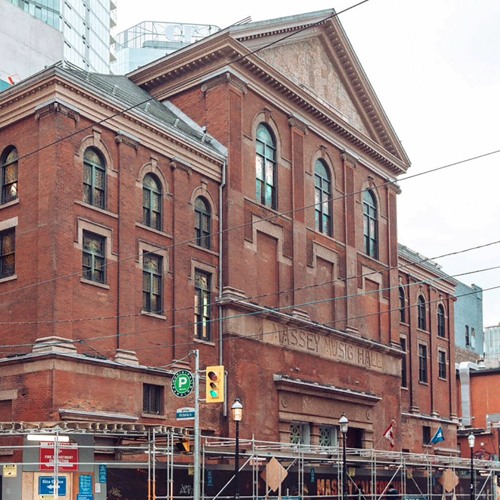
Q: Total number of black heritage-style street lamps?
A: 3